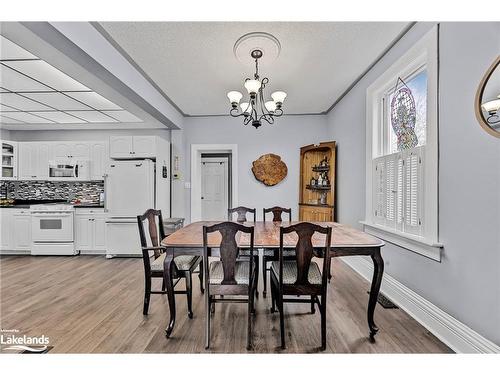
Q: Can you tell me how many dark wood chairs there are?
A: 5